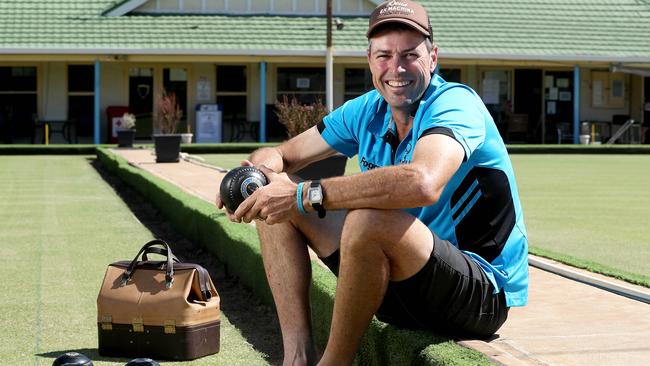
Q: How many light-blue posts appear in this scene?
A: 3